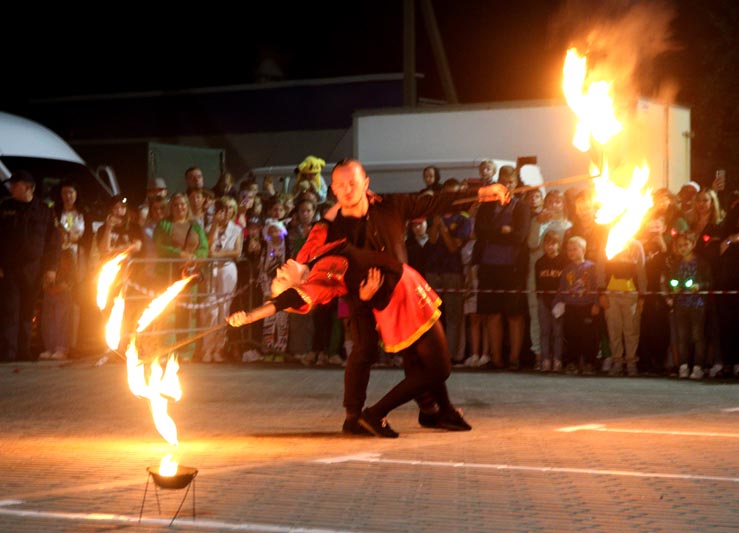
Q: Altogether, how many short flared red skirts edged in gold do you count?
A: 1